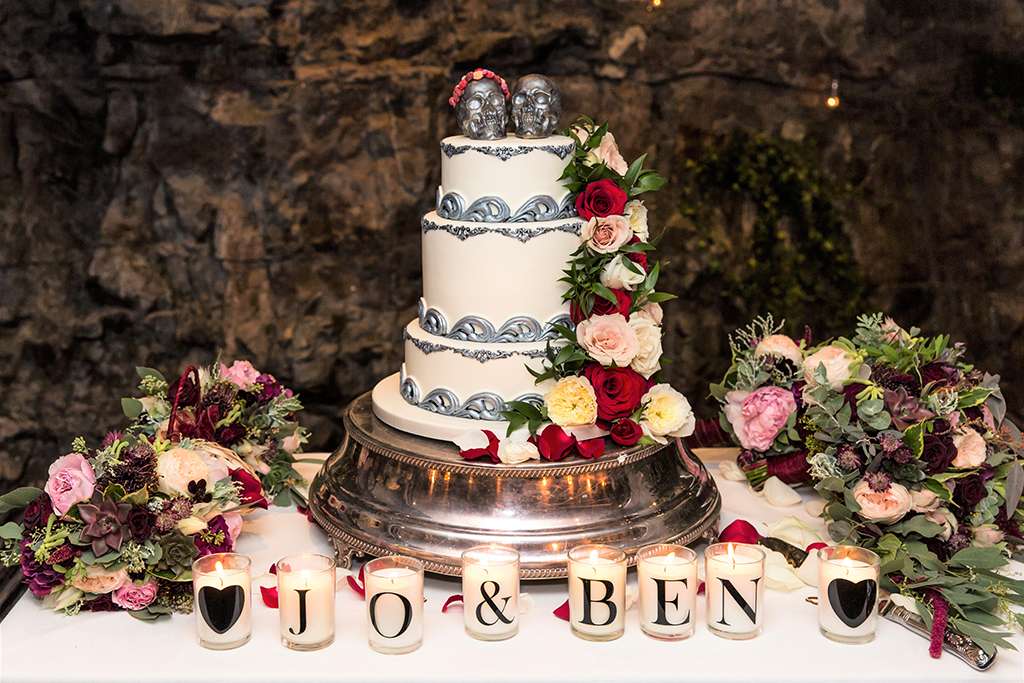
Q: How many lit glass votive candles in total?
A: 8